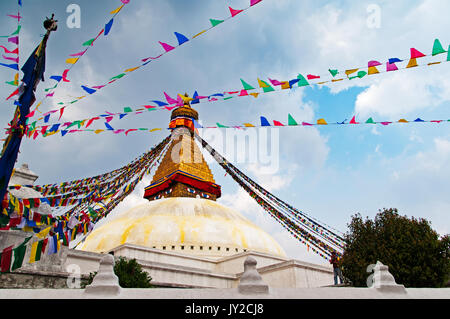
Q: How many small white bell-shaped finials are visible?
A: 3